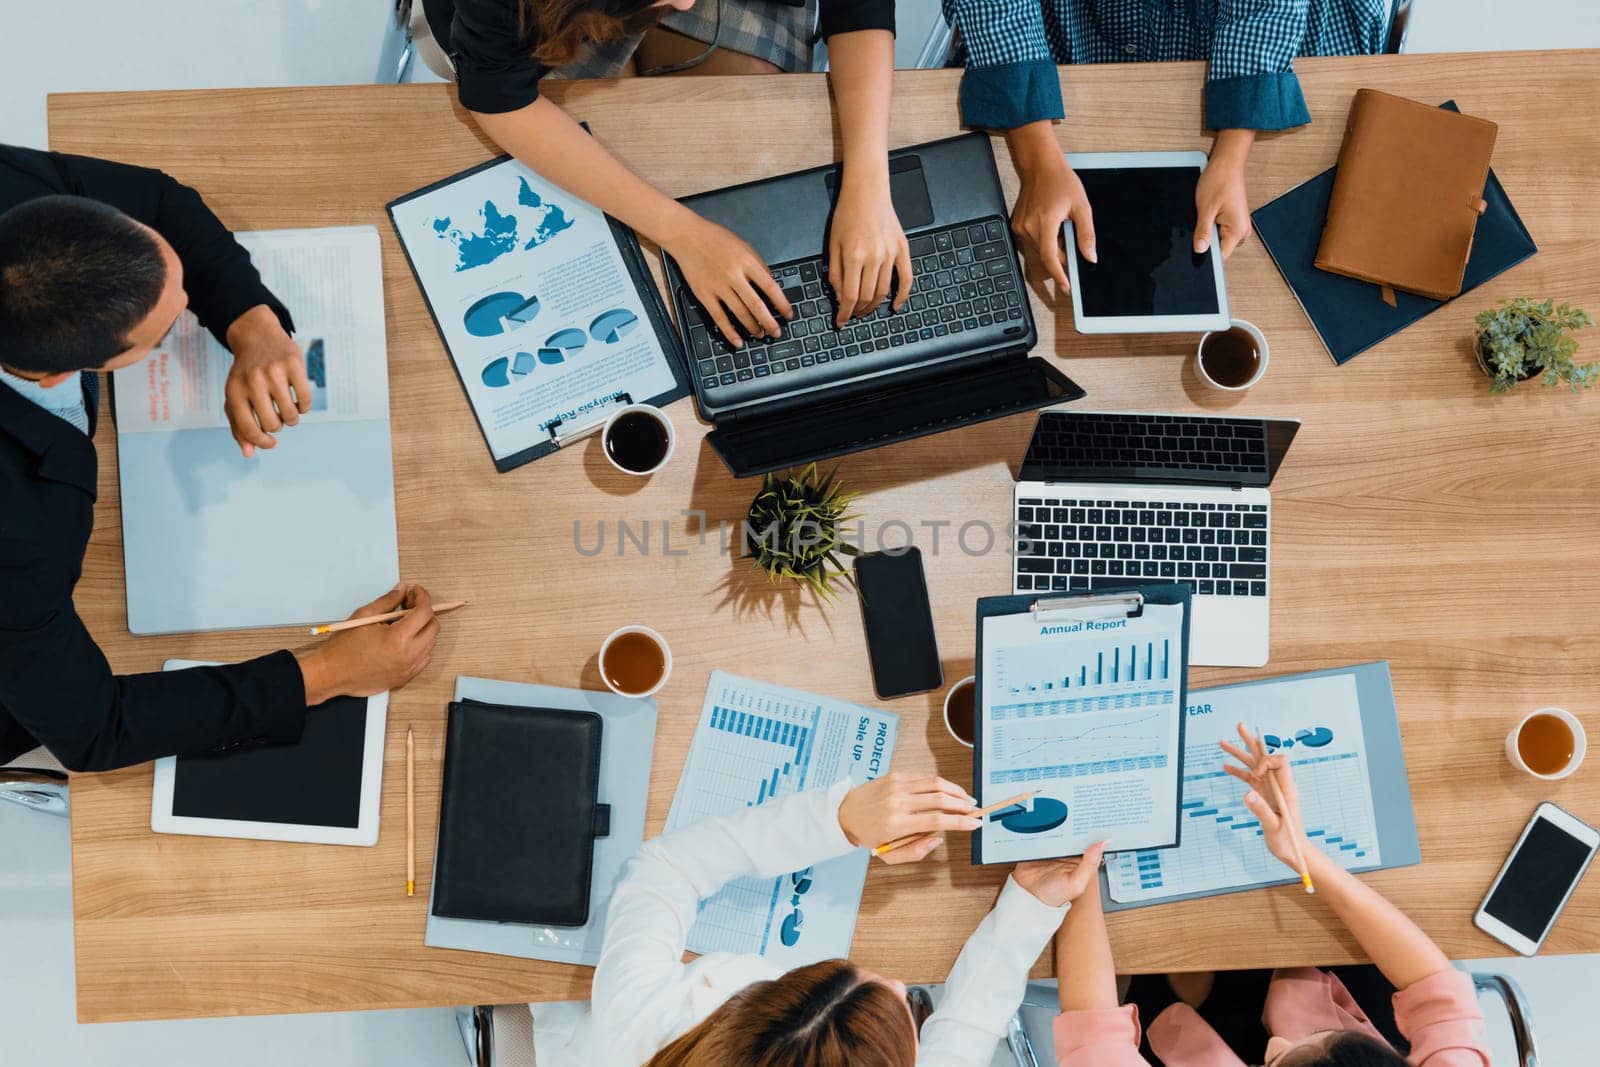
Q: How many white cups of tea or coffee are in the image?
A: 5